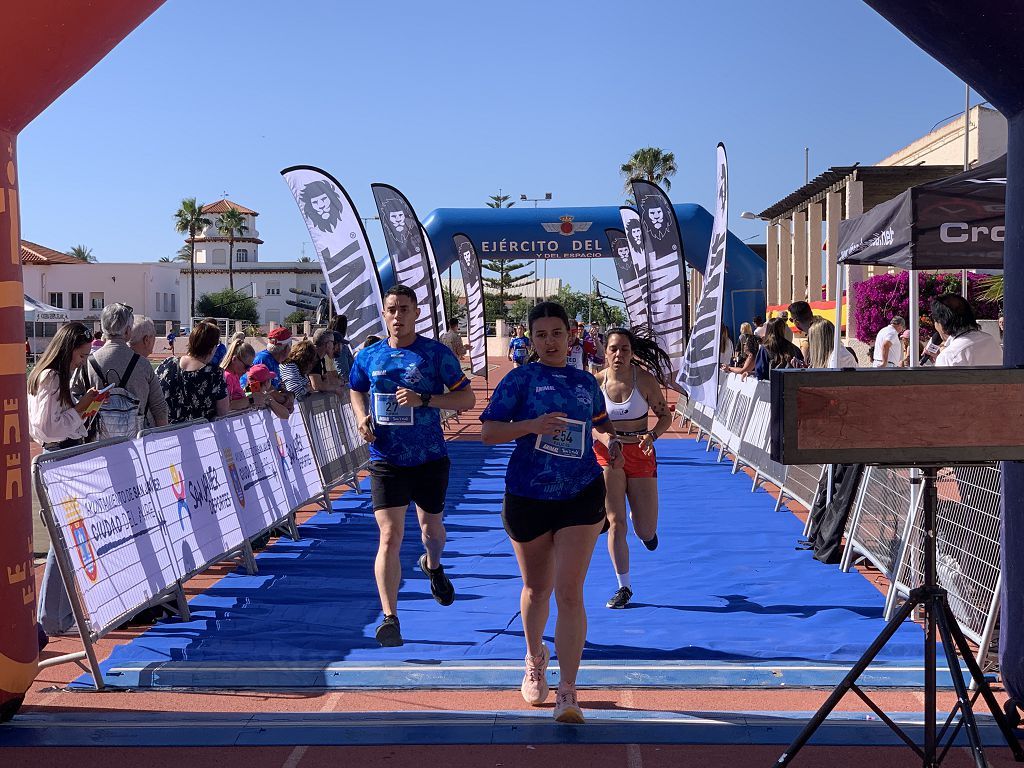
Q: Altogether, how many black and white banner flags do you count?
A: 8